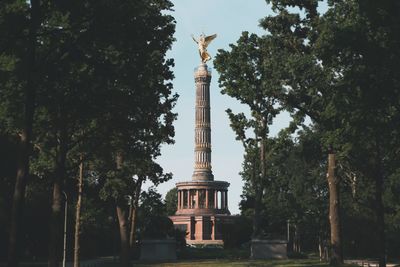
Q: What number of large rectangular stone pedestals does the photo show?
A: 2